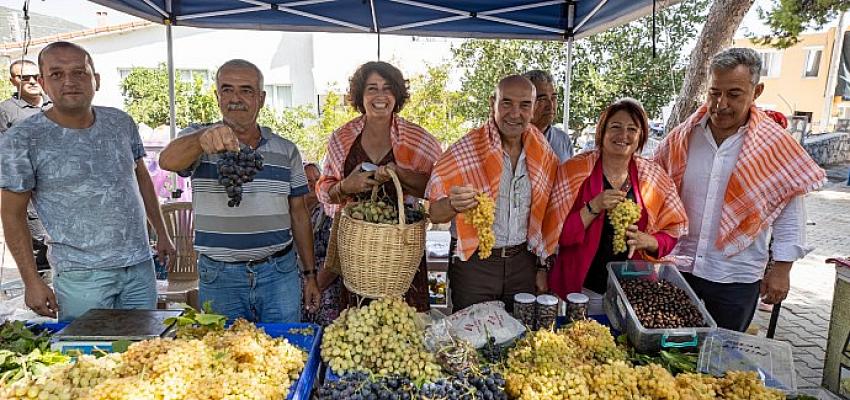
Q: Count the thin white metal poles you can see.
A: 2